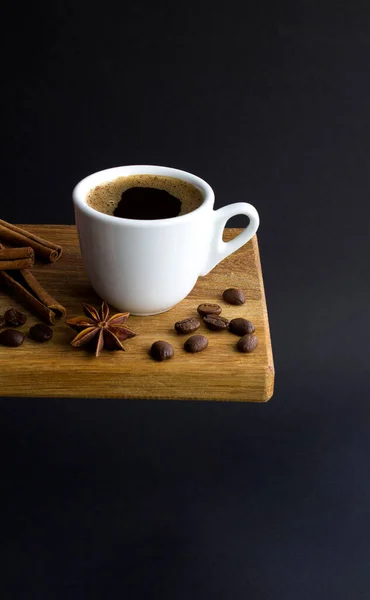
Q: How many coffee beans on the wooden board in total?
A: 12